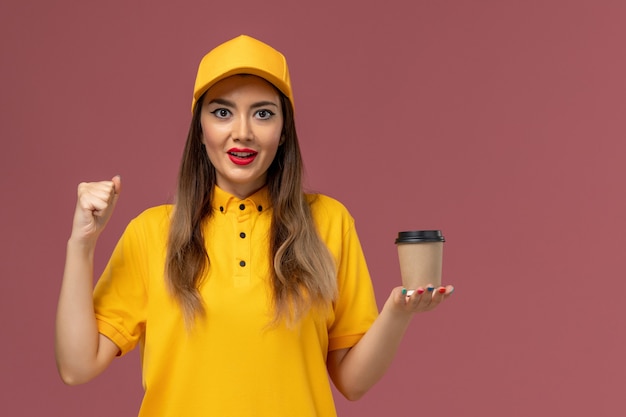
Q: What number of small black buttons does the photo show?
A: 5